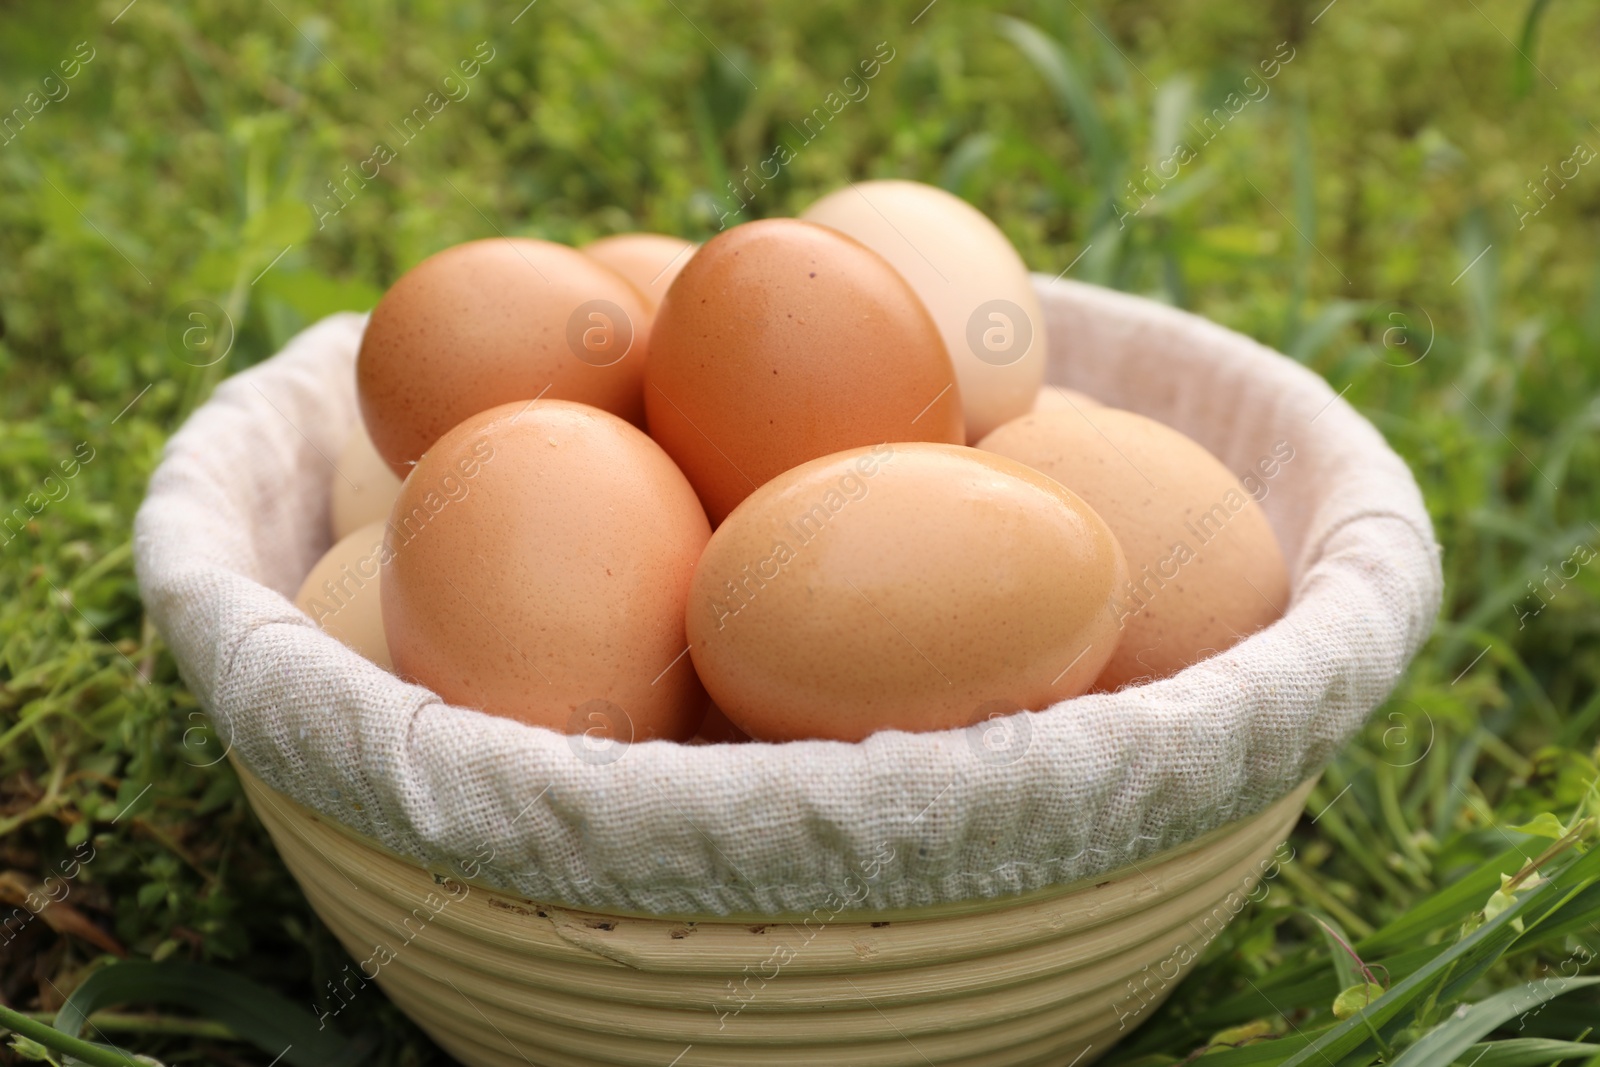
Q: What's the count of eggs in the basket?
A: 10